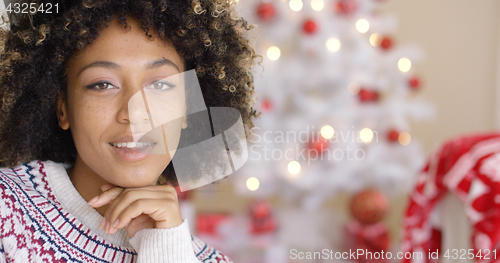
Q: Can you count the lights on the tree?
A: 12